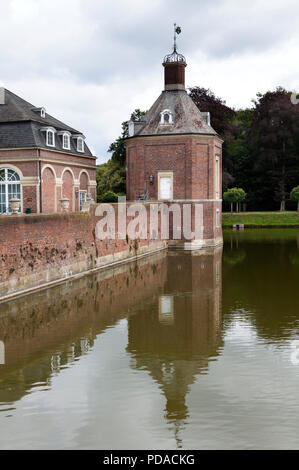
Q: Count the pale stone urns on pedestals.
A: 2